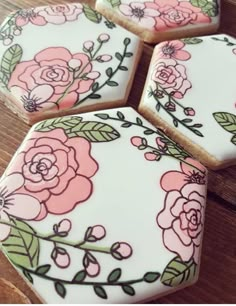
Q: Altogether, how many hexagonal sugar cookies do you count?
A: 4